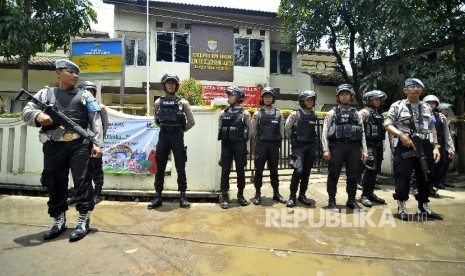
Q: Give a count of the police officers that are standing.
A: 11